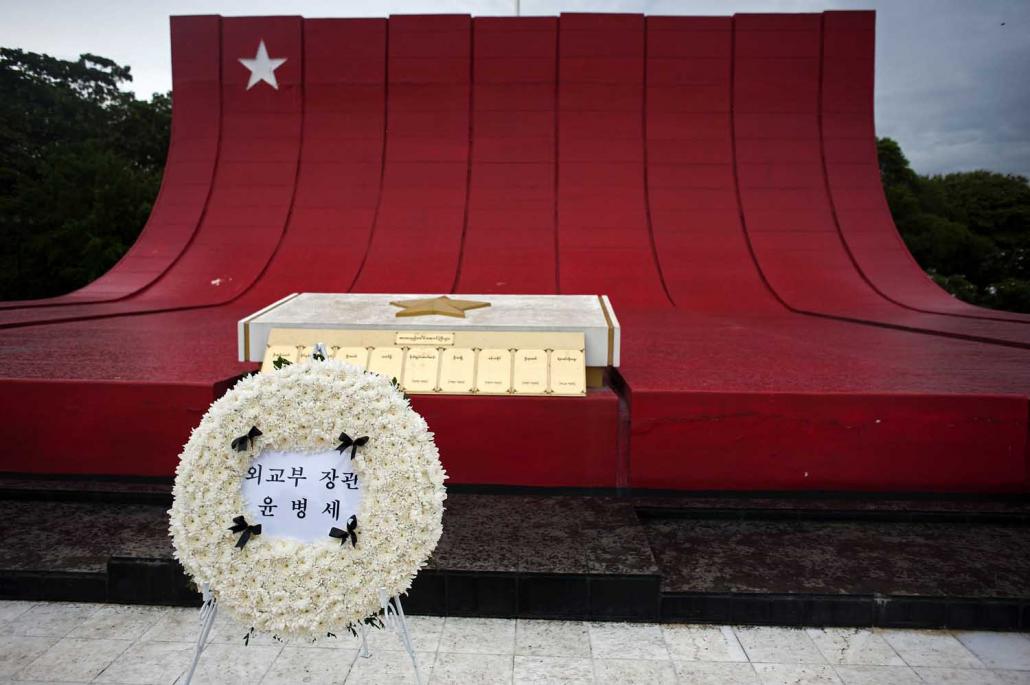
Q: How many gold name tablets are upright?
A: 9